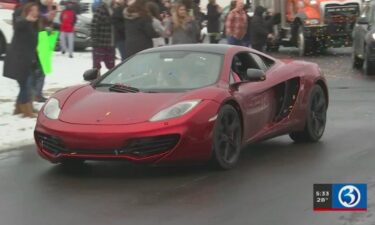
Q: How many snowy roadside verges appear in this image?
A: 1